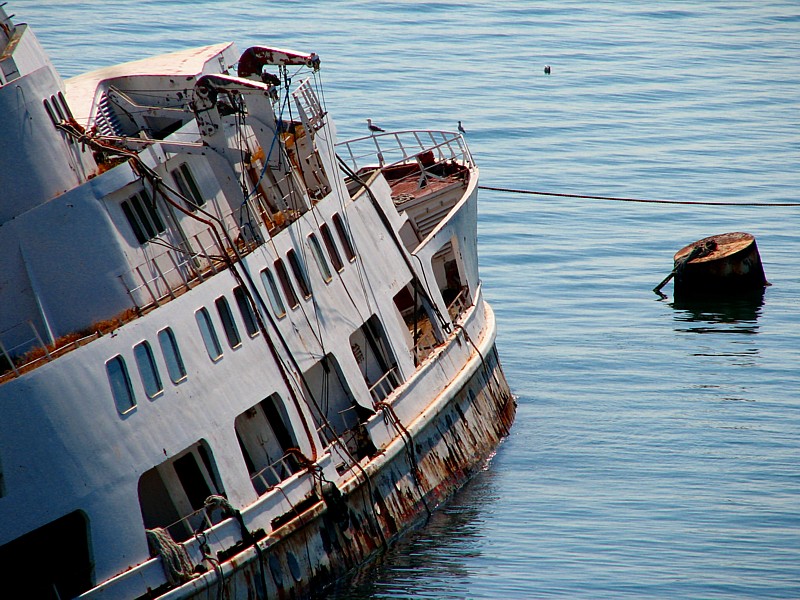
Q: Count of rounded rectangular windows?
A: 12